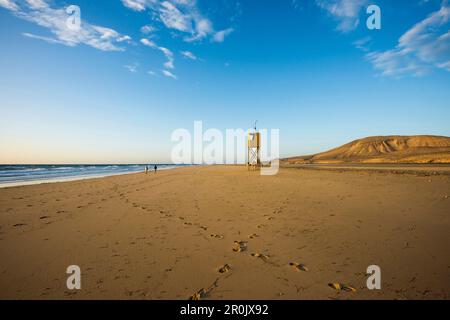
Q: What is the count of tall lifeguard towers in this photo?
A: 1